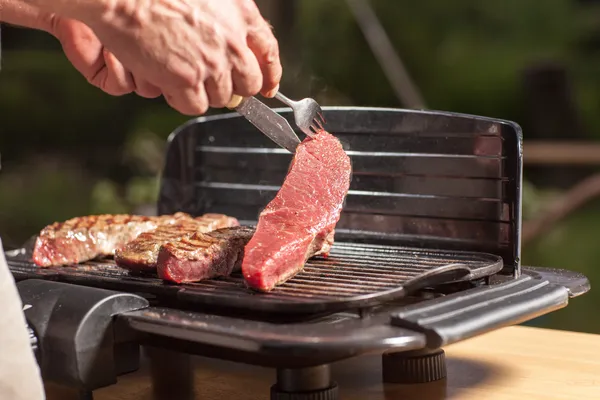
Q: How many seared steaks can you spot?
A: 3